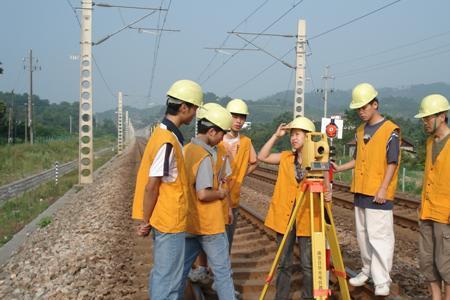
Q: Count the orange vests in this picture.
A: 6